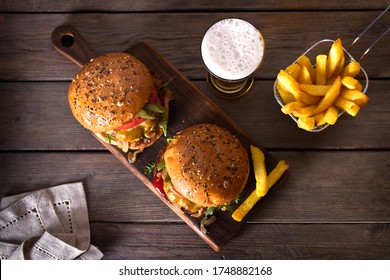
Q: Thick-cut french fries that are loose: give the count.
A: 2